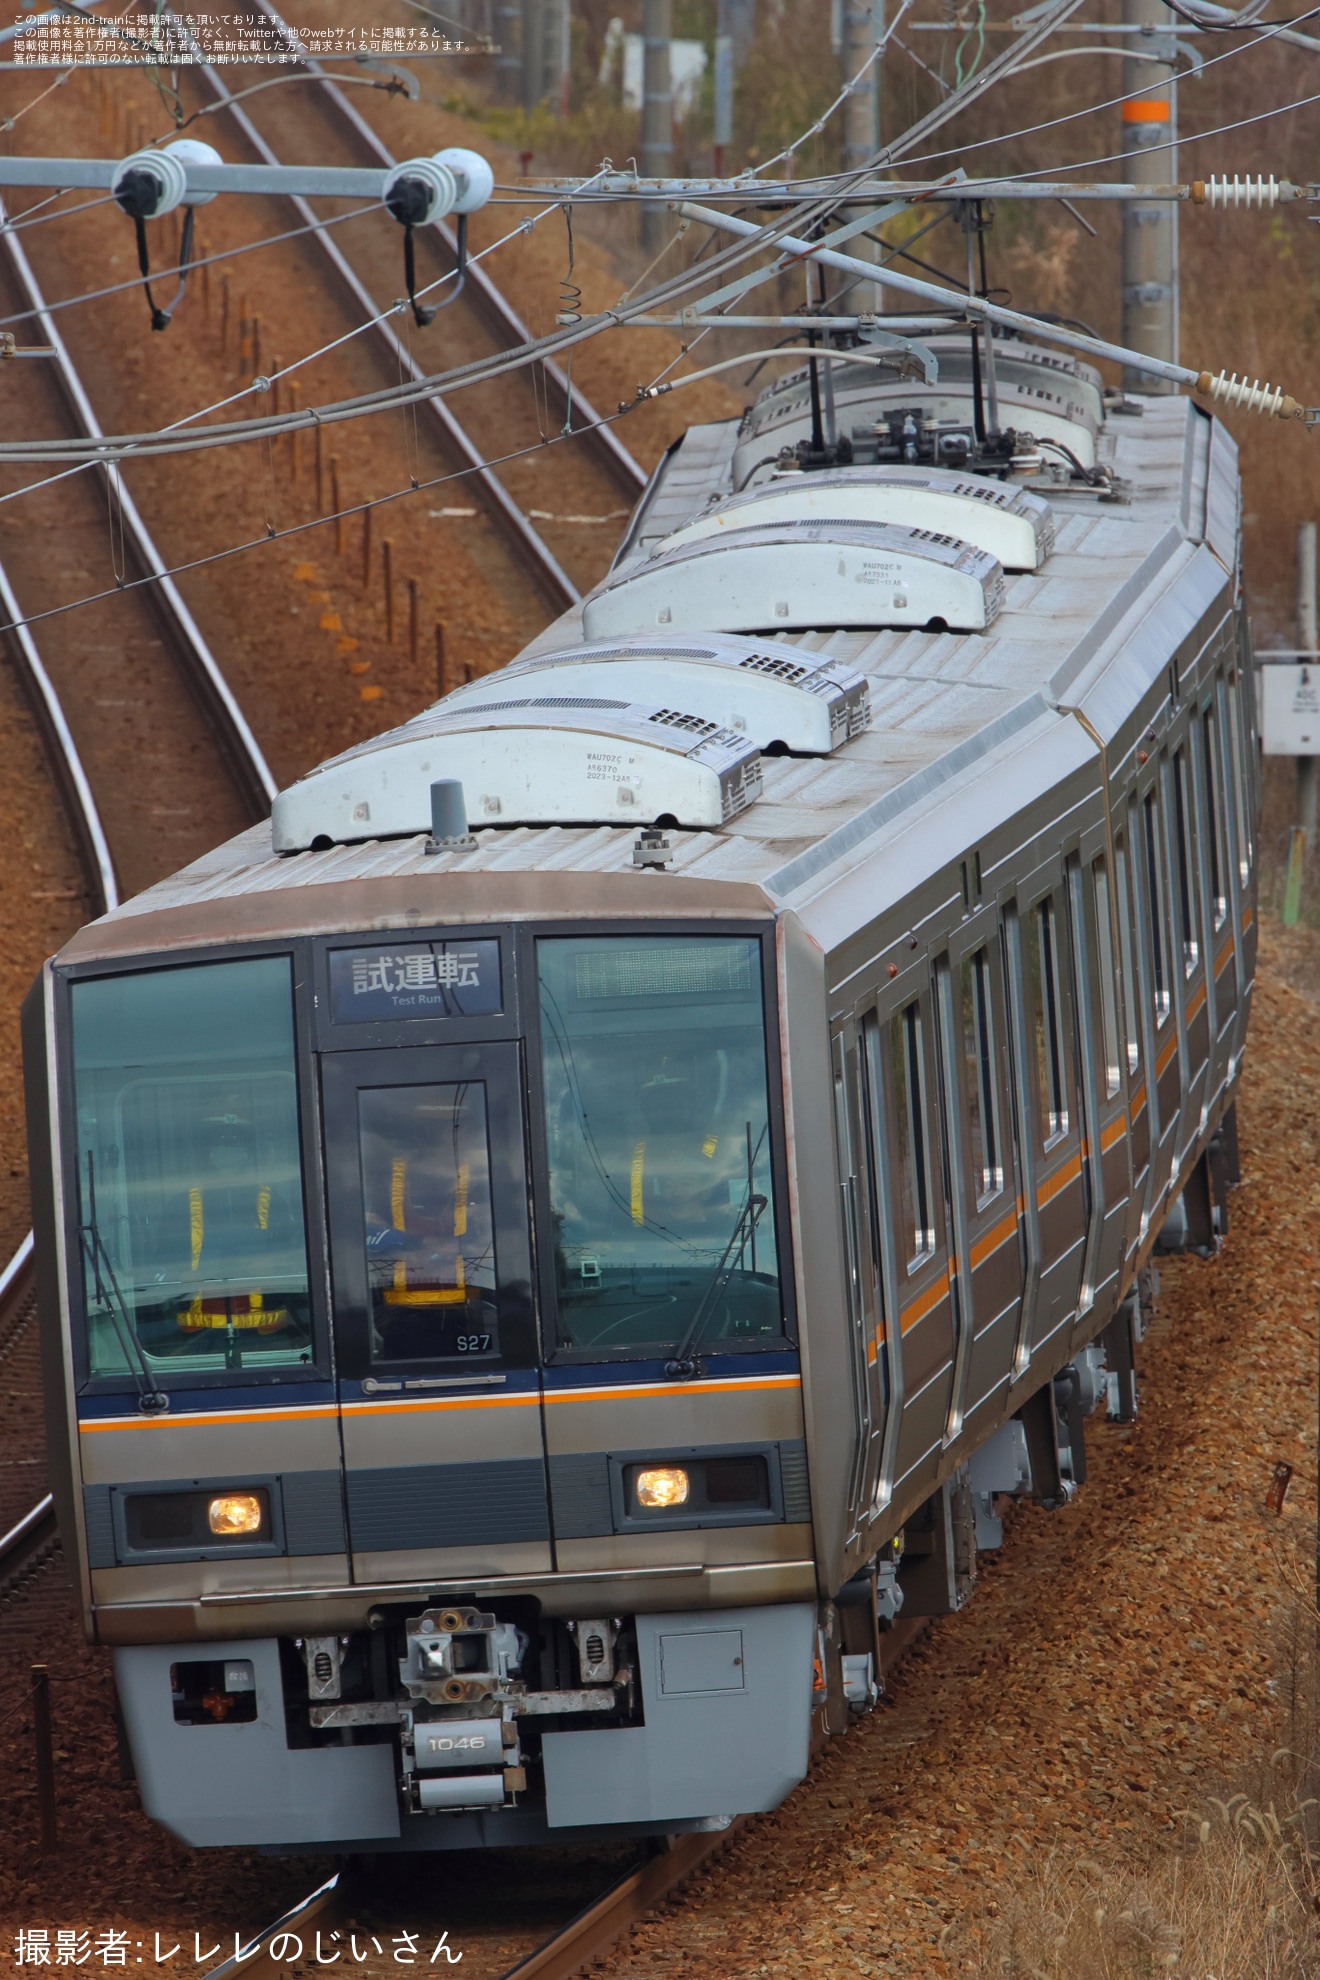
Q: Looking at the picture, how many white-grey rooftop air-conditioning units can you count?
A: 6